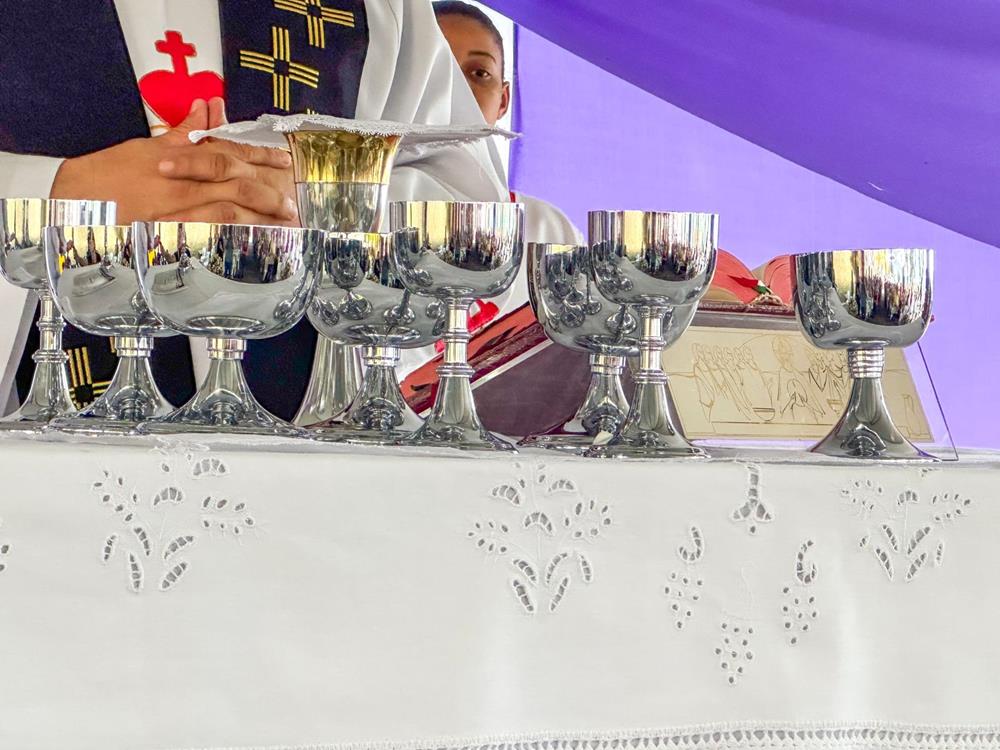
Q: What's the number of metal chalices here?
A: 9